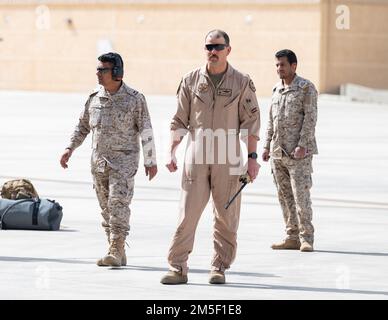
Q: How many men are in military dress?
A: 3